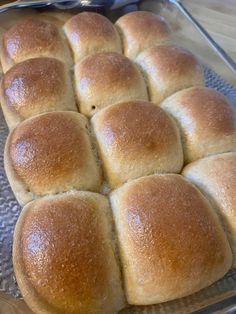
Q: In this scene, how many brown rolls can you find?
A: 12